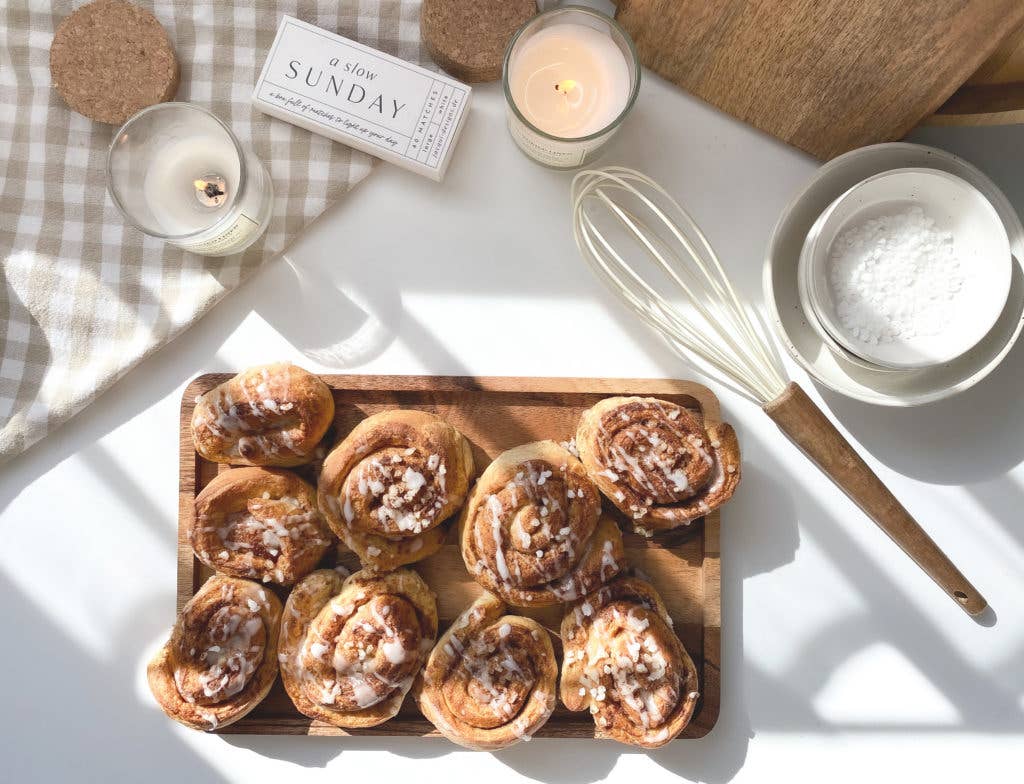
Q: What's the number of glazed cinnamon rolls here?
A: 9